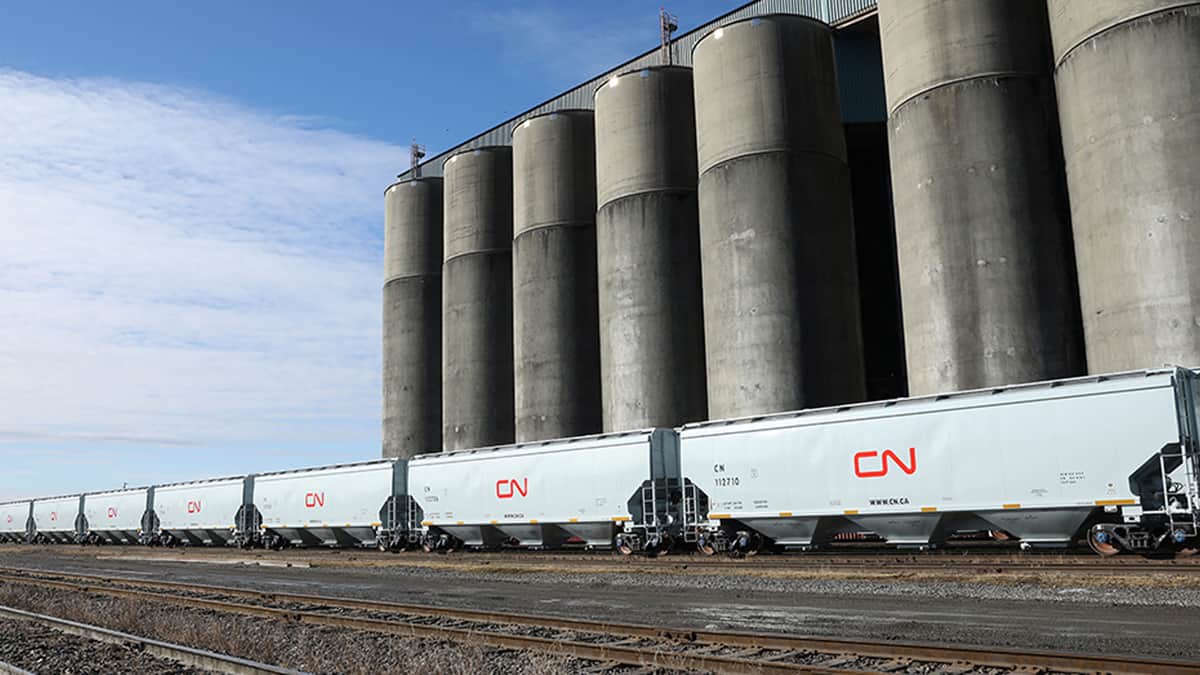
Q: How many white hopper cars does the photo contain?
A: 7